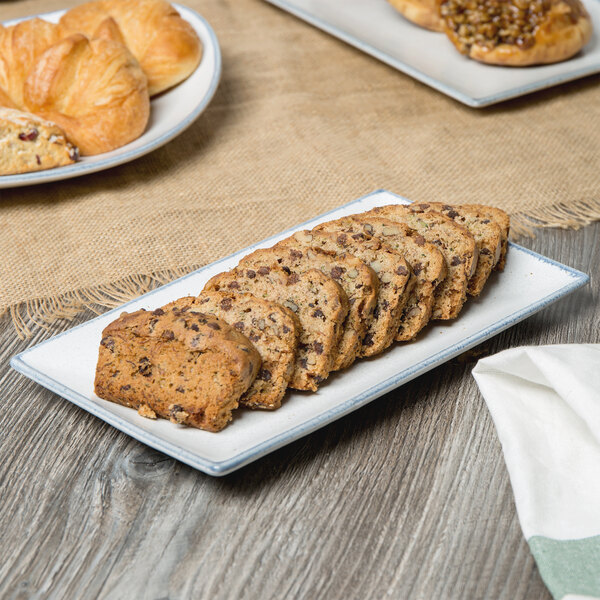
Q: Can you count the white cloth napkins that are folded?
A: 1